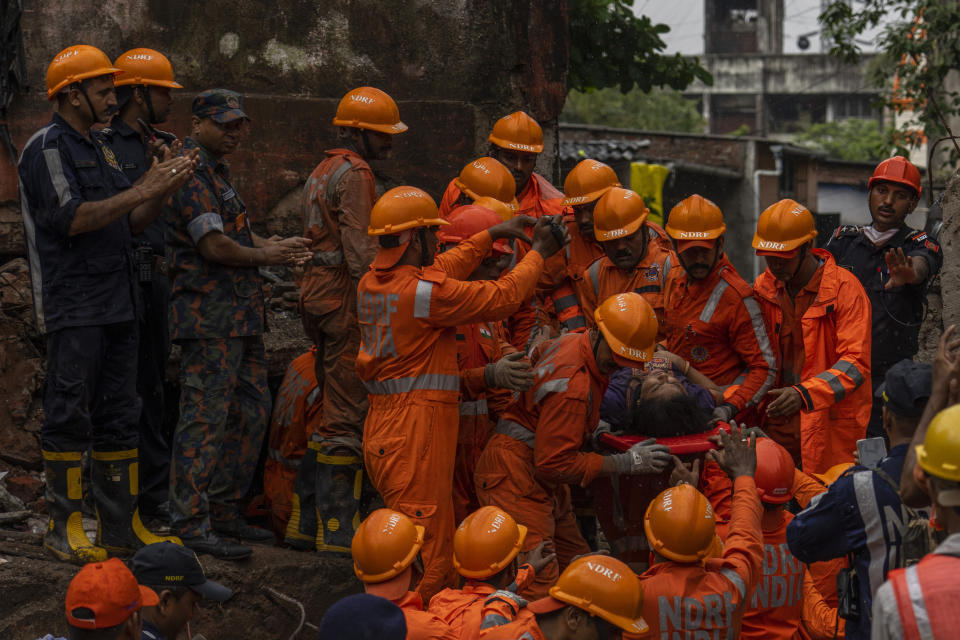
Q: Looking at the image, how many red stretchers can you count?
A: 1